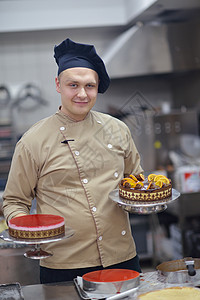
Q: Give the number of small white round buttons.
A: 9